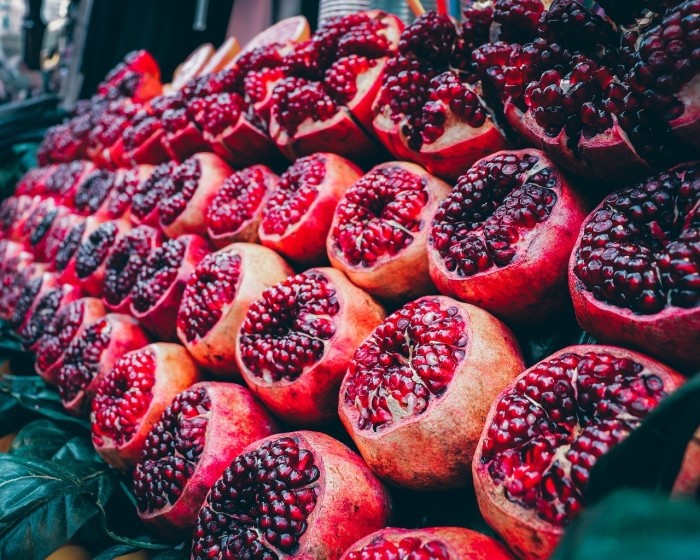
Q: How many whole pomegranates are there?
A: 0